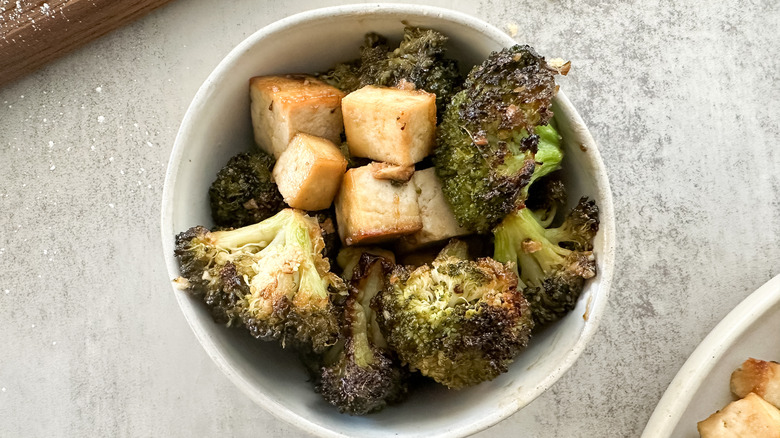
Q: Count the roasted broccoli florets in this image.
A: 7